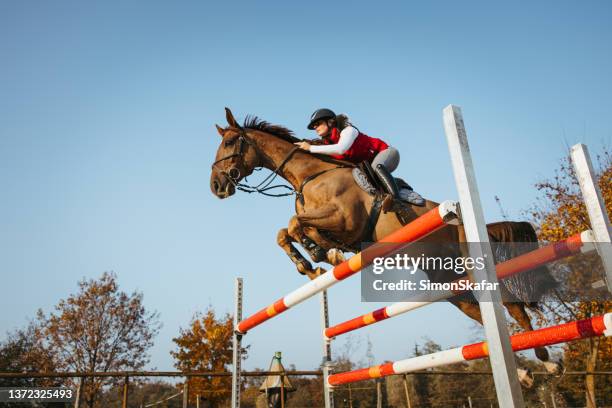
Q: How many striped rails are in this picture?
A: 3